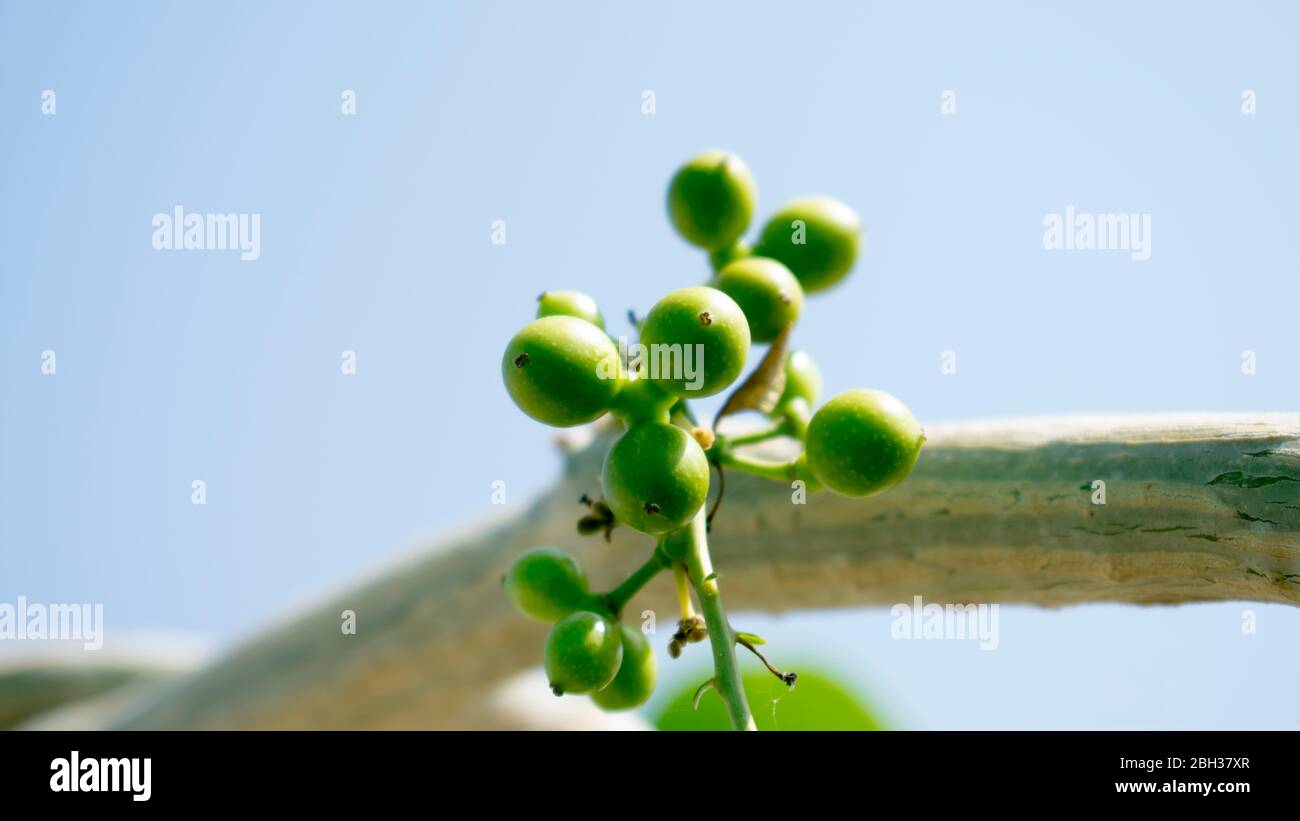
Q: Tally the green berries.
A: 12